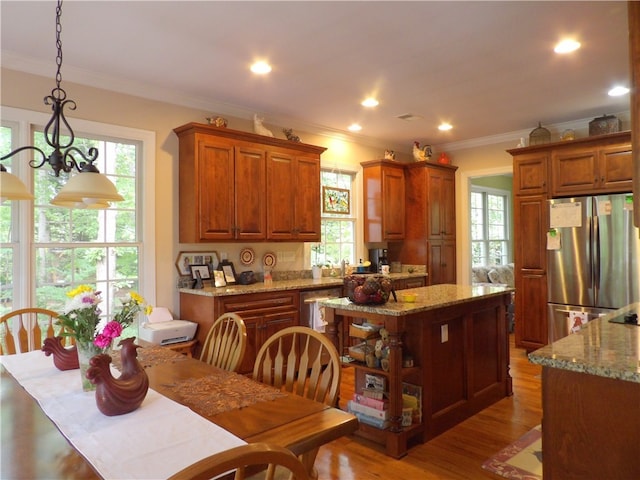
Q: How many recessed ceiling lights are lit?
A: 6